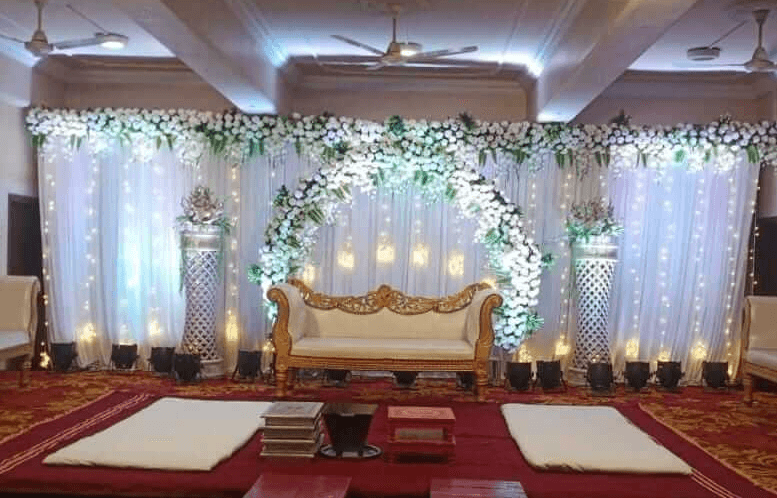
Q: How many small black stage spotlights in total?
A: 14